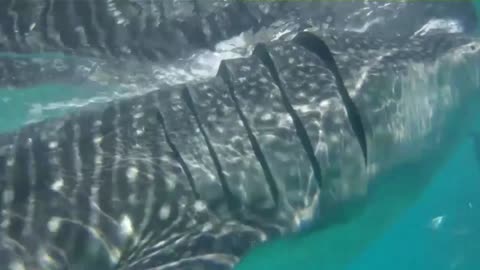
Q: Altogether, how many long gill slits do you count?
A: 5